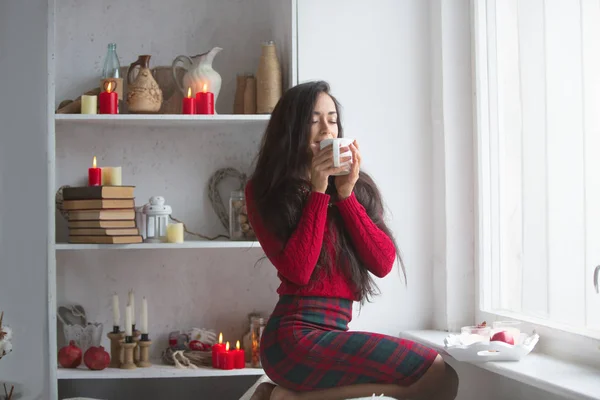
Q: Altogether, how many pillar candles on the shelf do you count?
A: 10